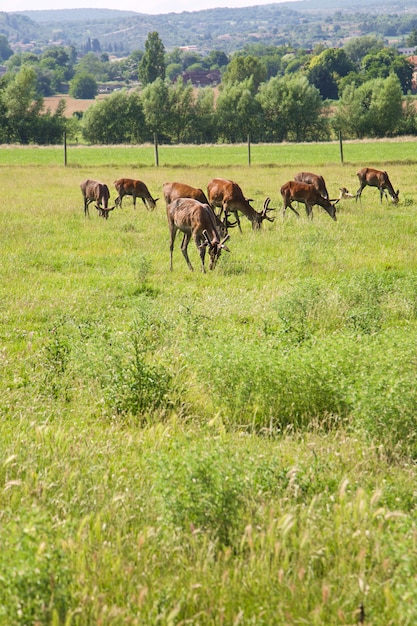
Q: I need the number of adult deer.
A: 8